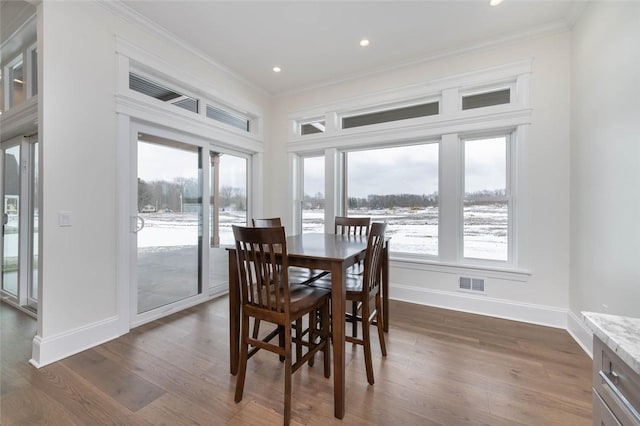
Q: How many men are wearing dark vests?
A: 0